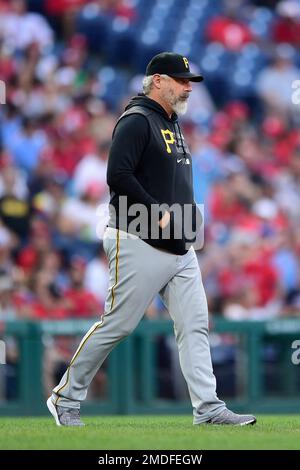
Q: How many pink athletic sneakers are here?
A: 0